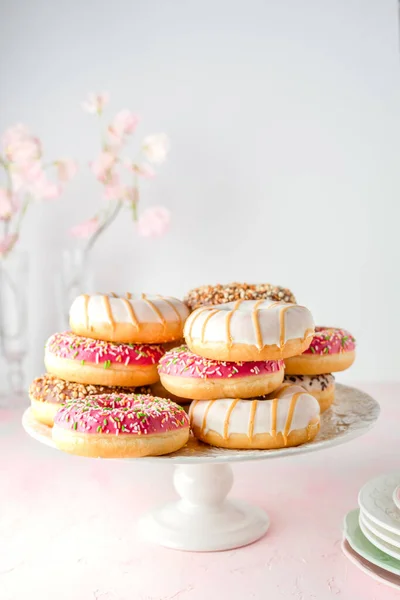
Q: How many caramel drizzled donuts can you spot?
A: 3